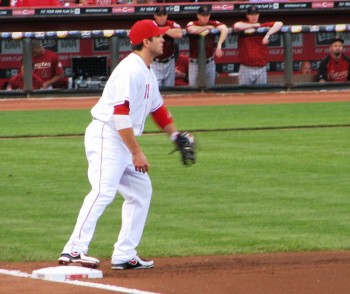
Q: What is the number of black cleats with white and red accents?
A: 2